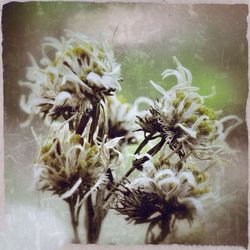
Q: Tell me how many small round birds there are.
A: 0